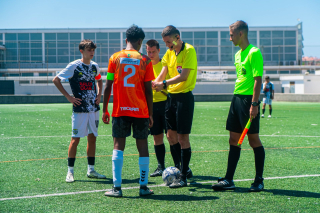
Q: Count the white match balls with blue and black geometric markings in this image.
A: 1